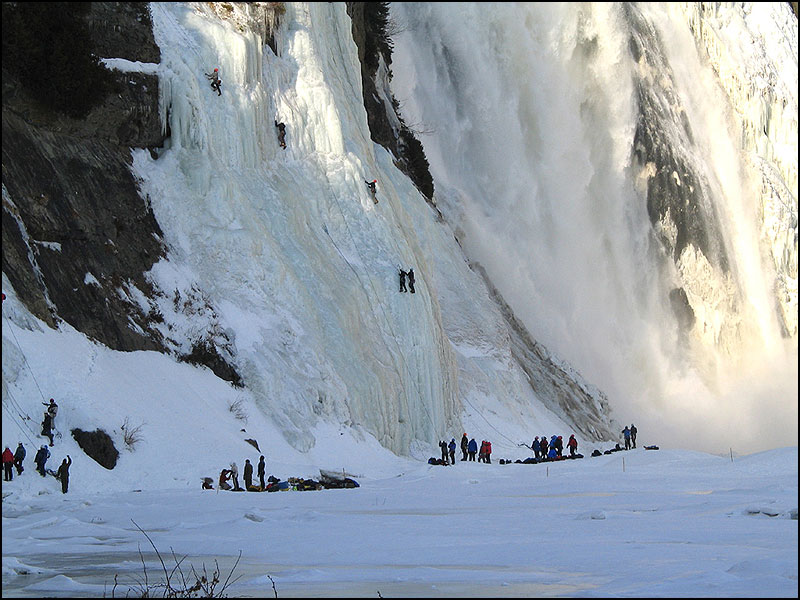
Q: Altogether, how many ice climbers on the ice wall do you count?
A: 5